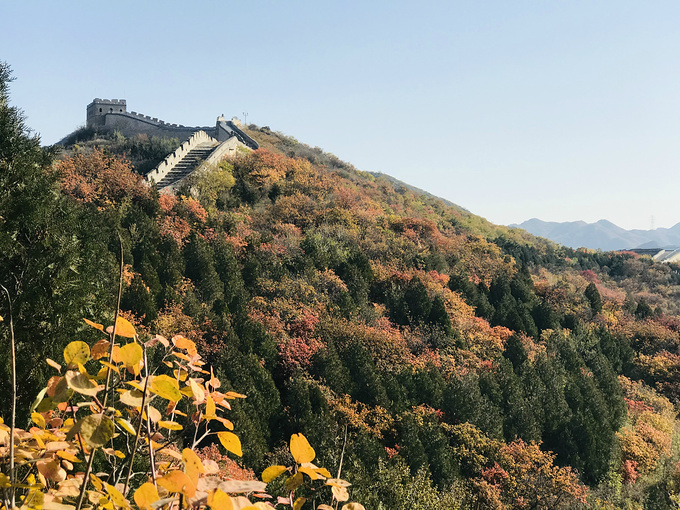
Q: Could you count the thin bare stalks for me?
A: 3